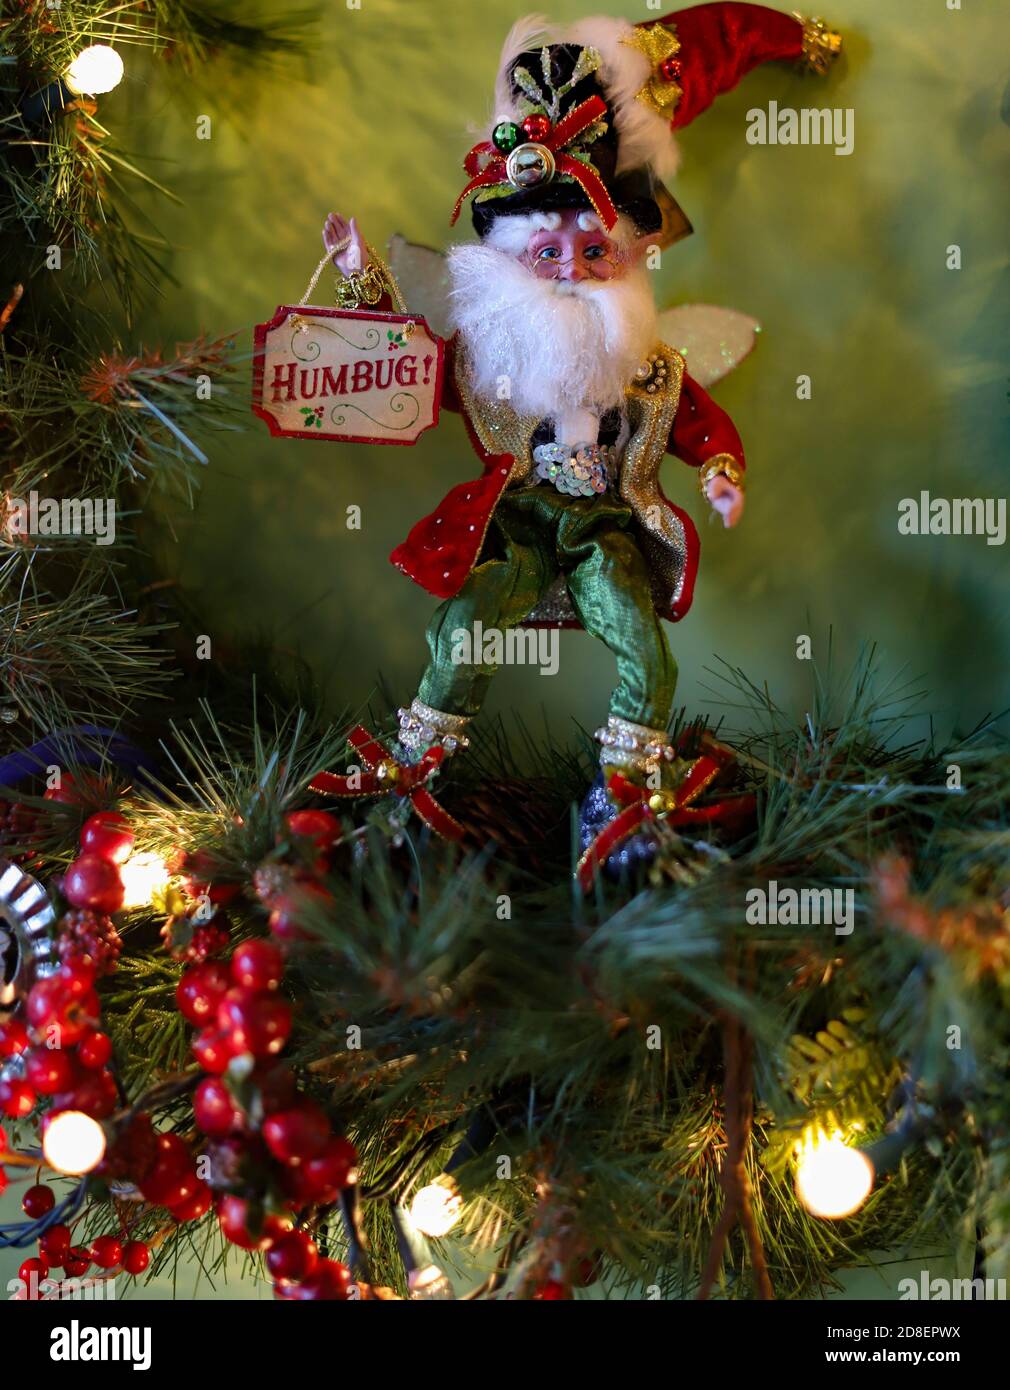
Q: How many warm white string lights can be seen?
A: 5